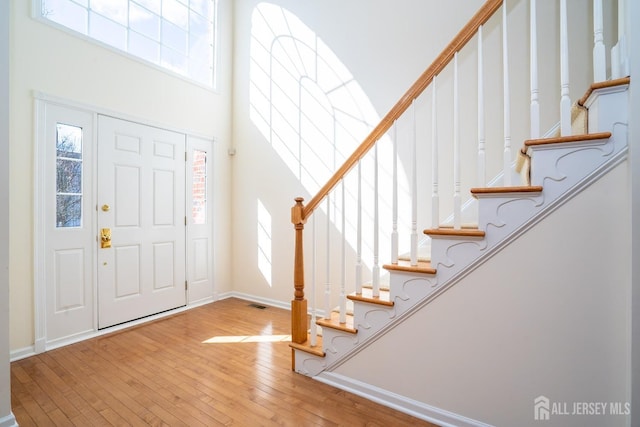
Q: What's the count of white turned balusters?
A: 14